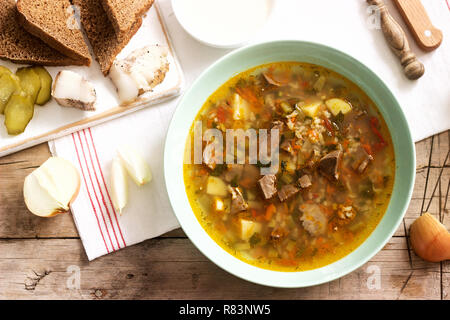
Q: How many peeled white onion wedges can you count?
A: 2